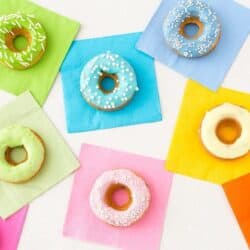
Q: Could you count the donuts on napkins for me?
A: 6